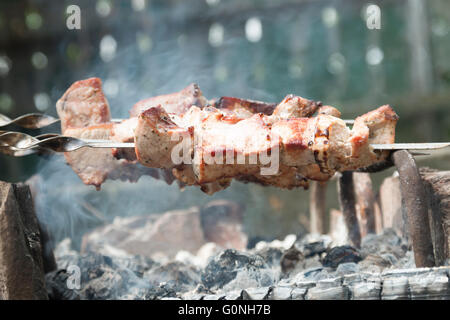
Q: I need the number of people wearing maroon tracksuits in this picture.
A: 0